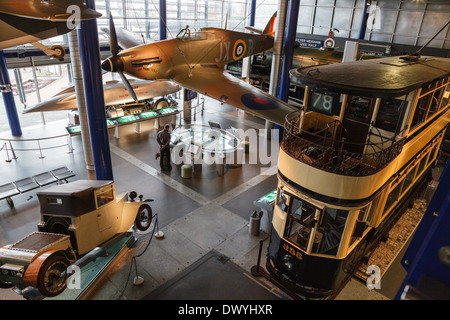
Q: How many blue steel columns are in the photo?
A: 6